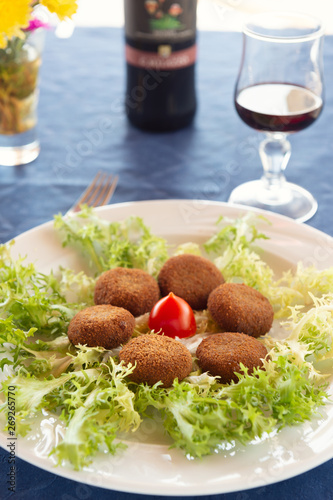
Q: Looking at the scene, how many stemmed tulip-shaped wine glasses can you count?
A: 1